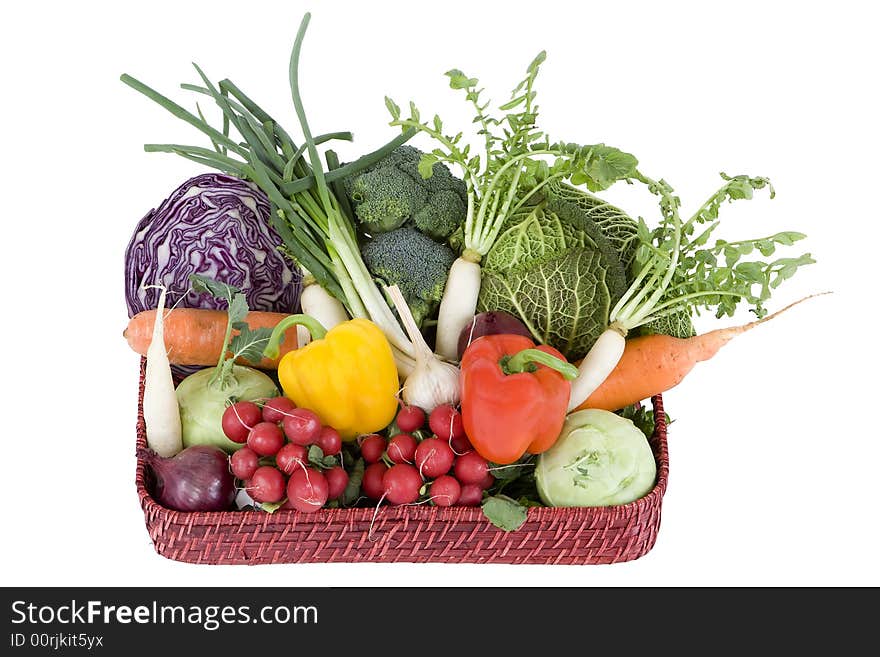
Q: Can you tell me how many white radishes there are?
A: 4